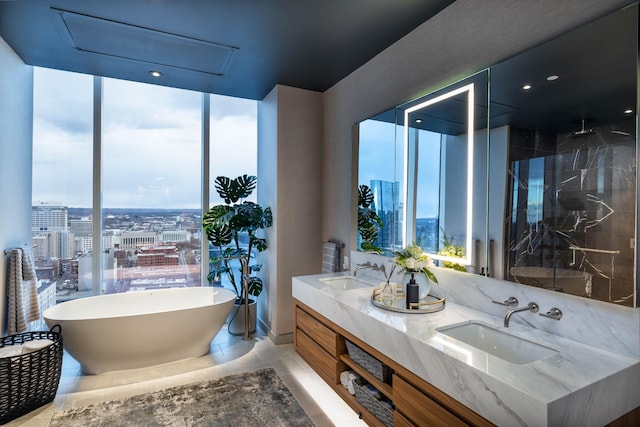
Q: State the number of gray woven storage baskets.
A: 2